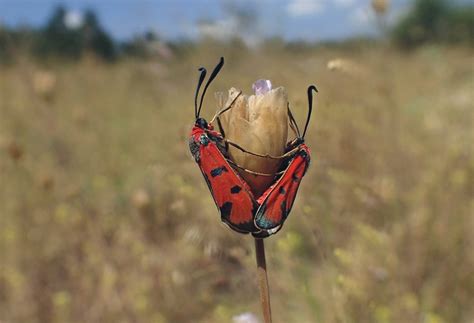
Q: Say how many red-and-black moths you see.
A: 2